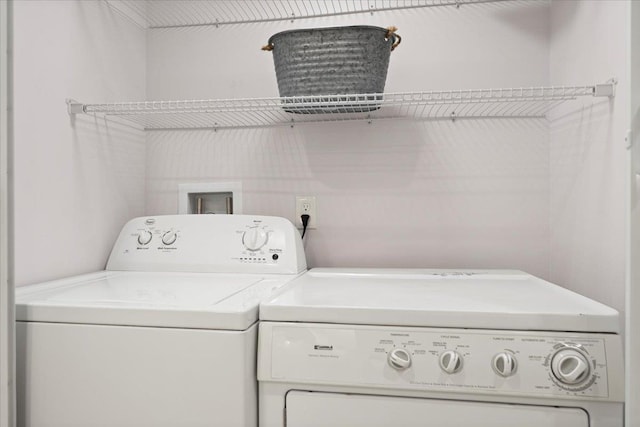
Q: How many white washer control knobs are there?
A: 3